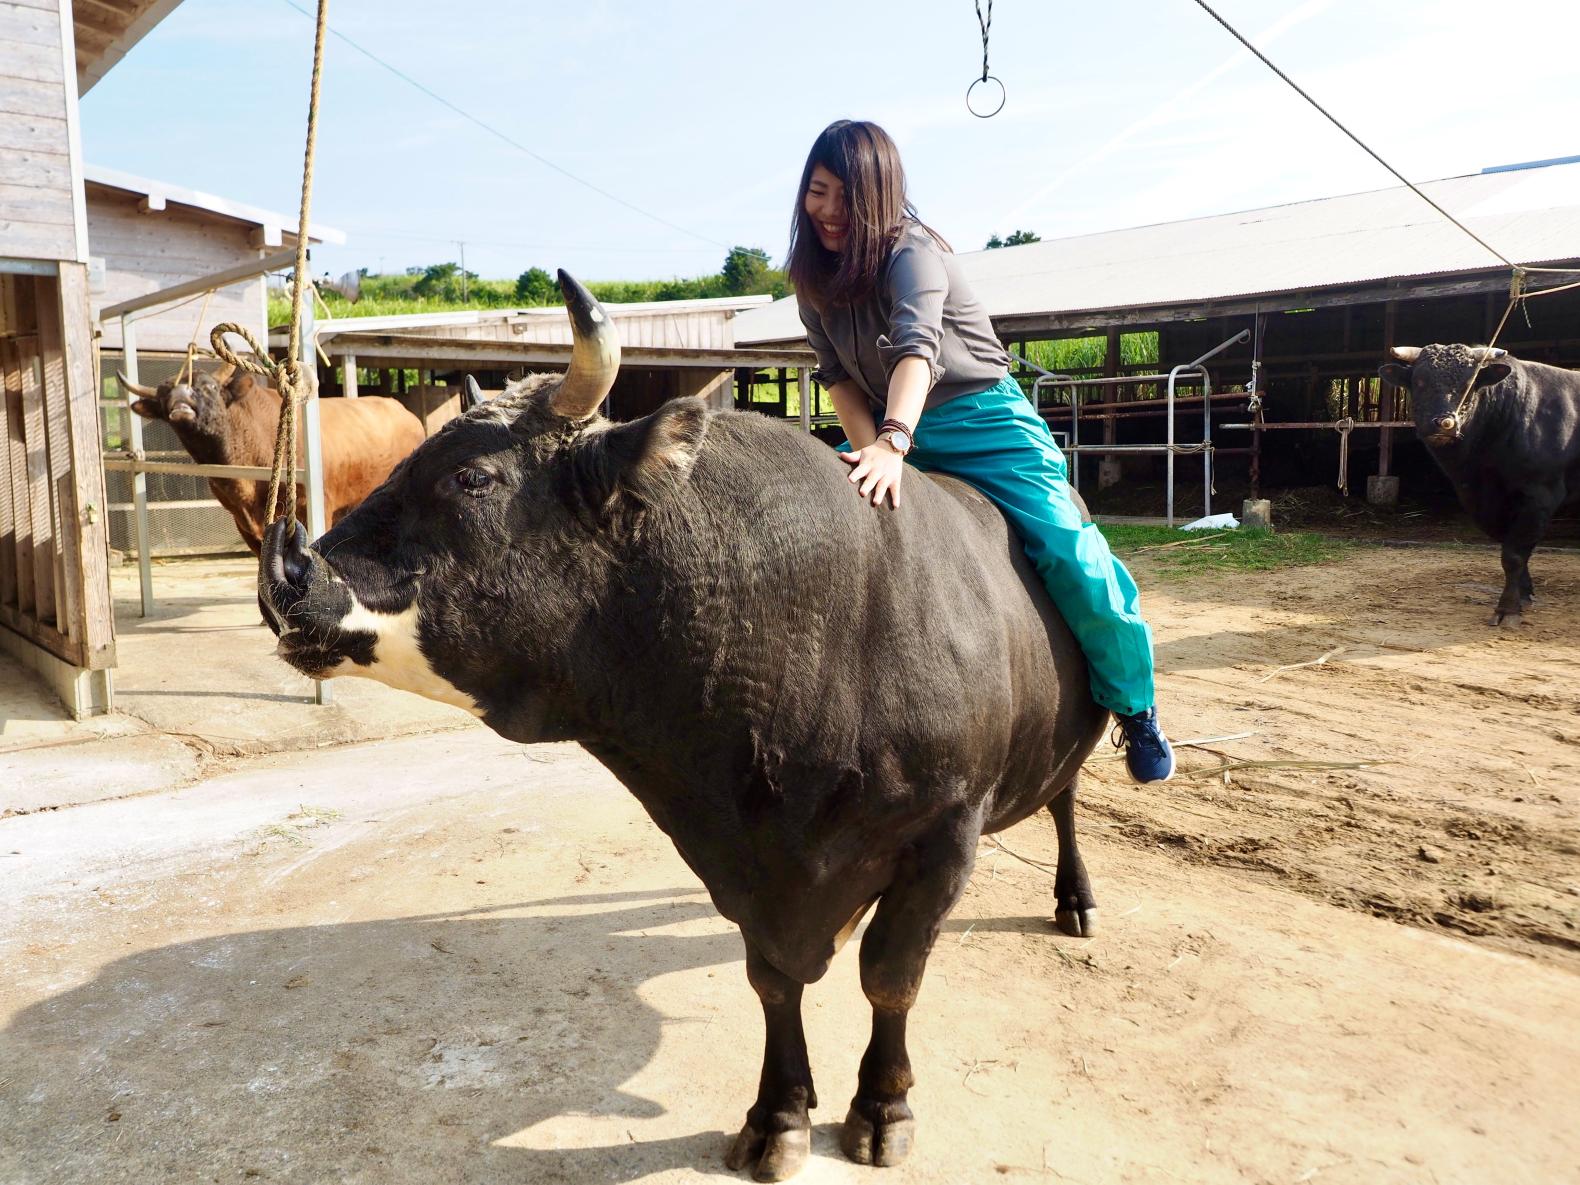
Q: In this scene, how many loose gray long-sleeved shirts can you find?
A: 1